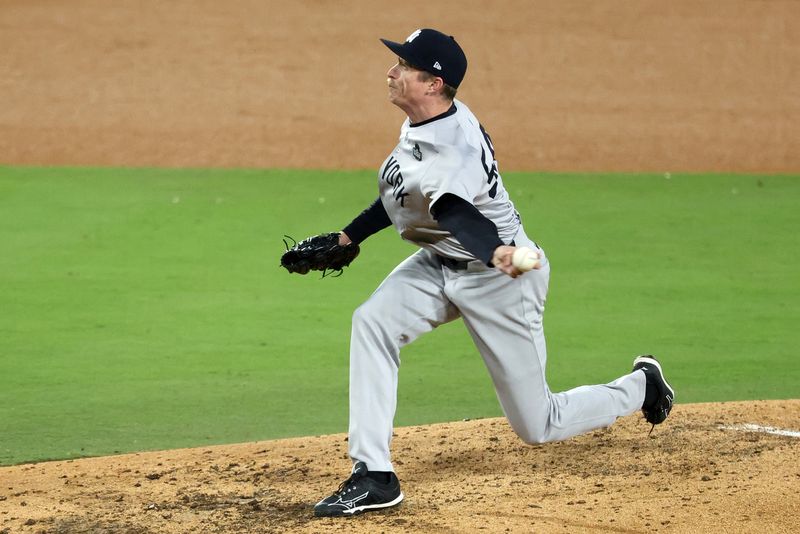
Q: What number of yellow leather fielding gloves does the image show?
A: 0